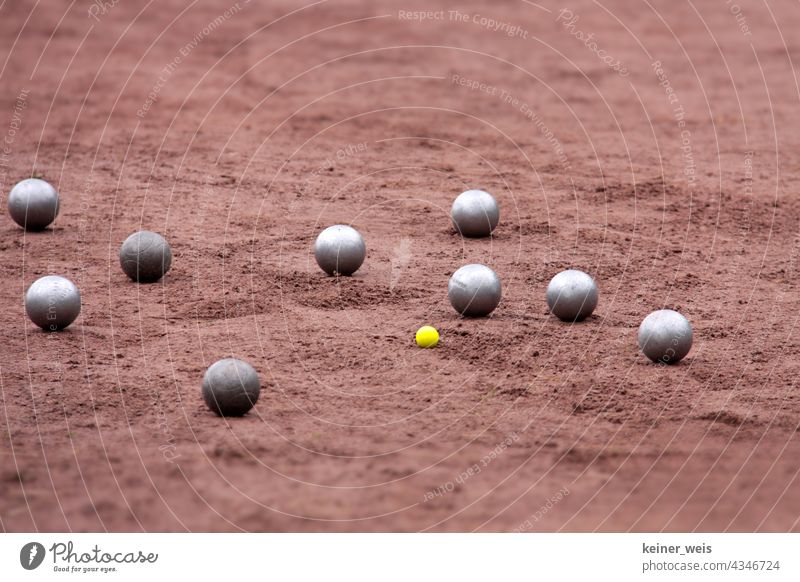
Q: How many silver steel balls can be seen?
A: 9